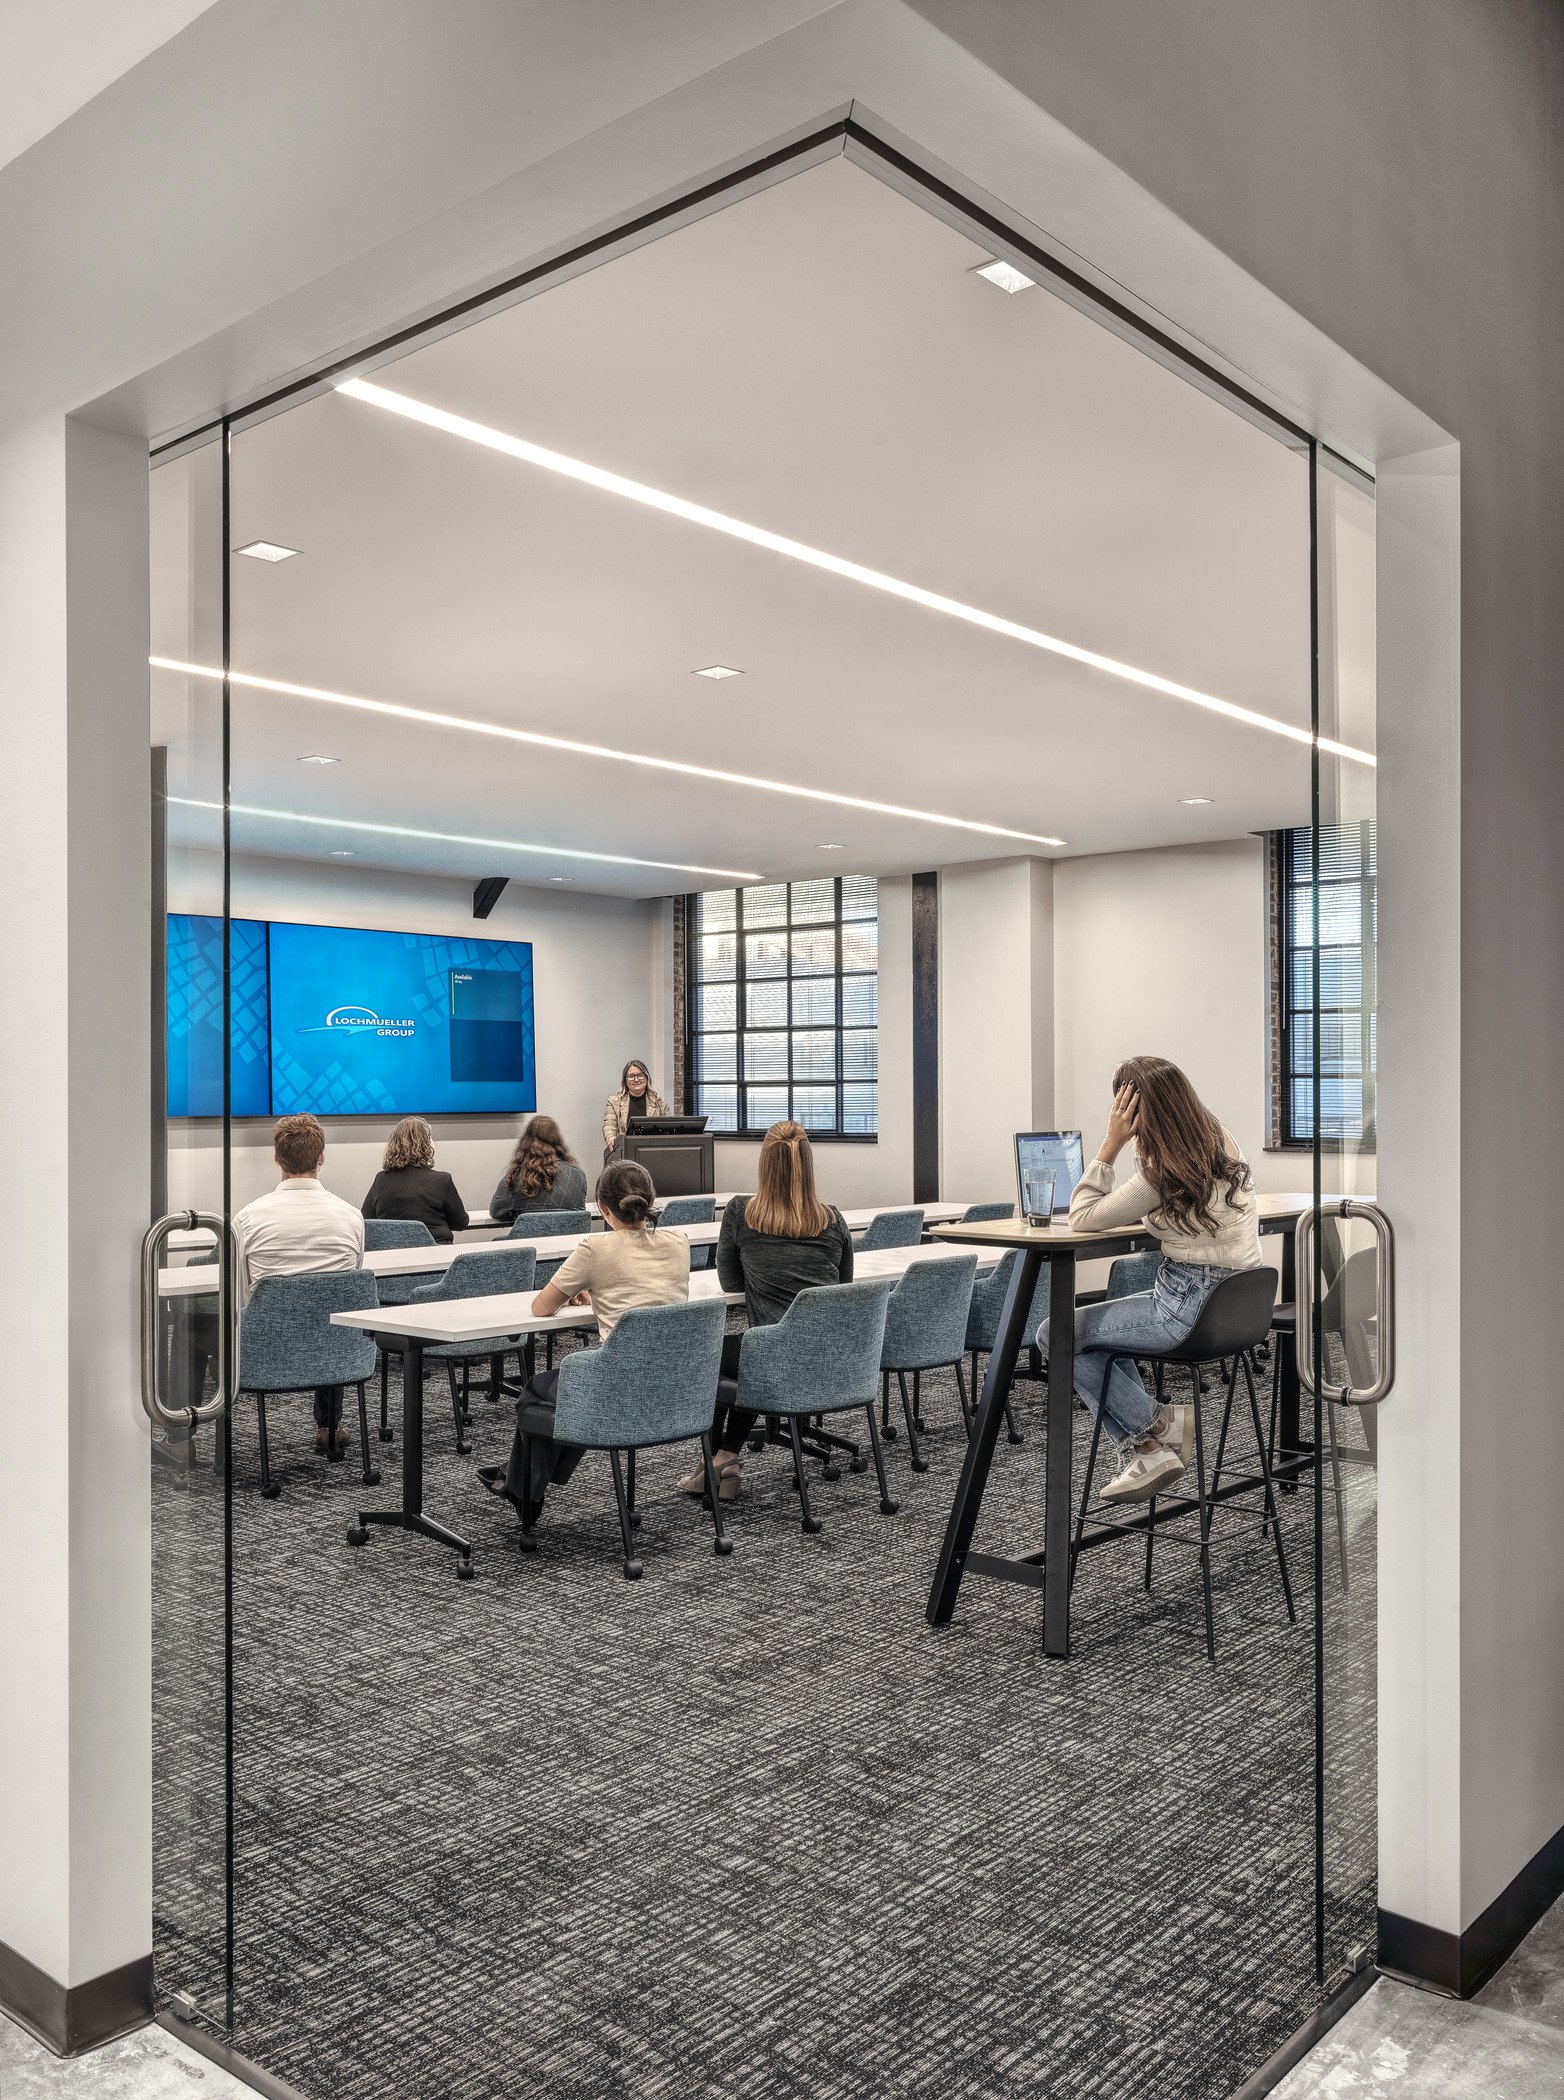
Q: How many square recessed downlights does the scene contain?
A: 8